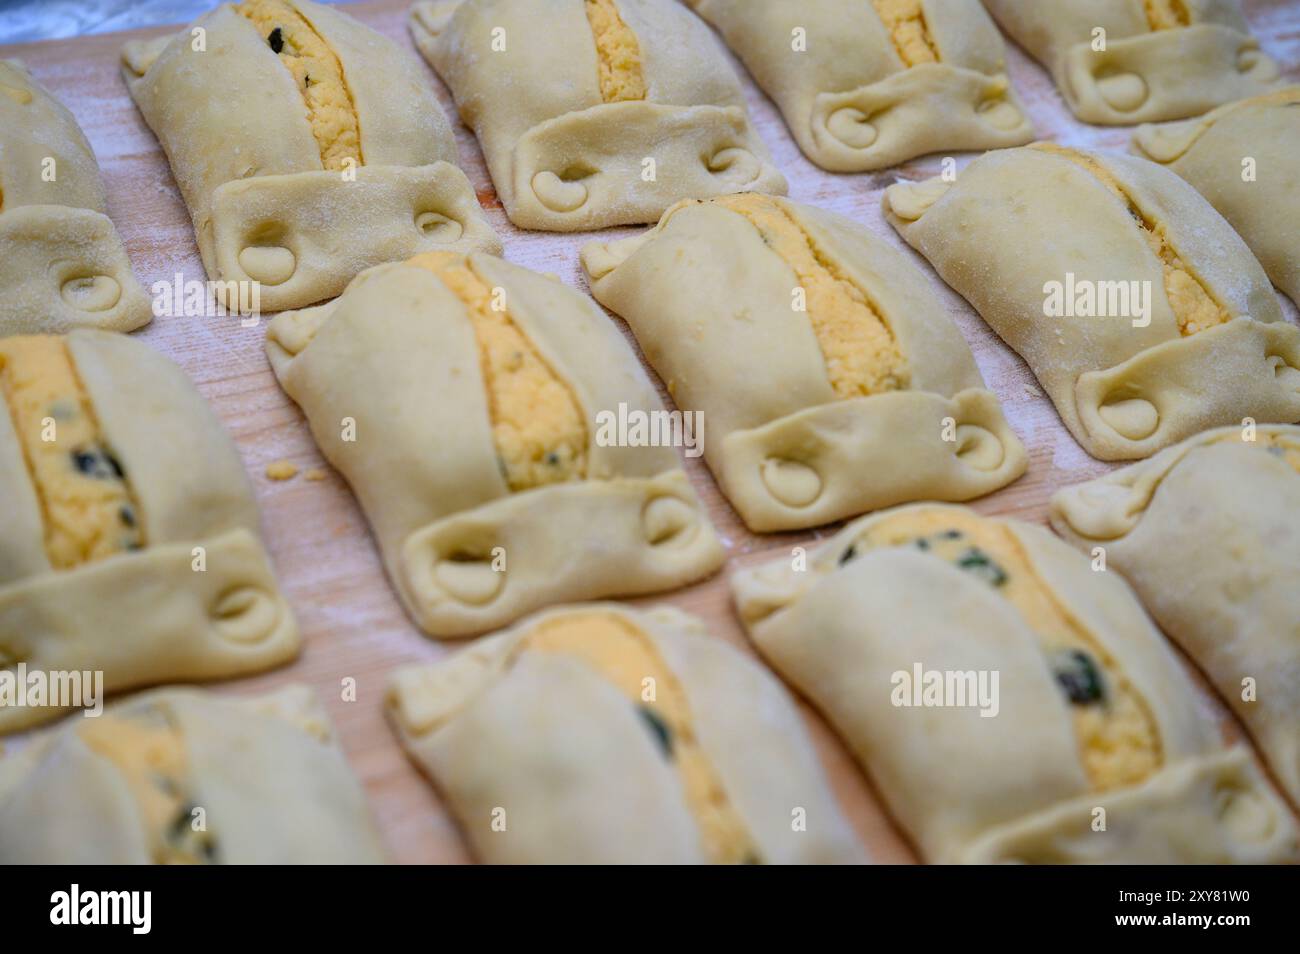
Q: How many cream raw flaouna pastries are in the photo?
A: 14